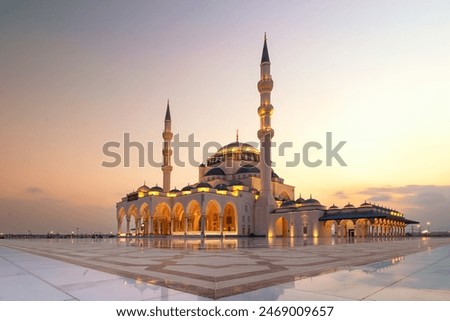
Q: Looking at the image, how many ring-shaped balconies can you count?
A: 6